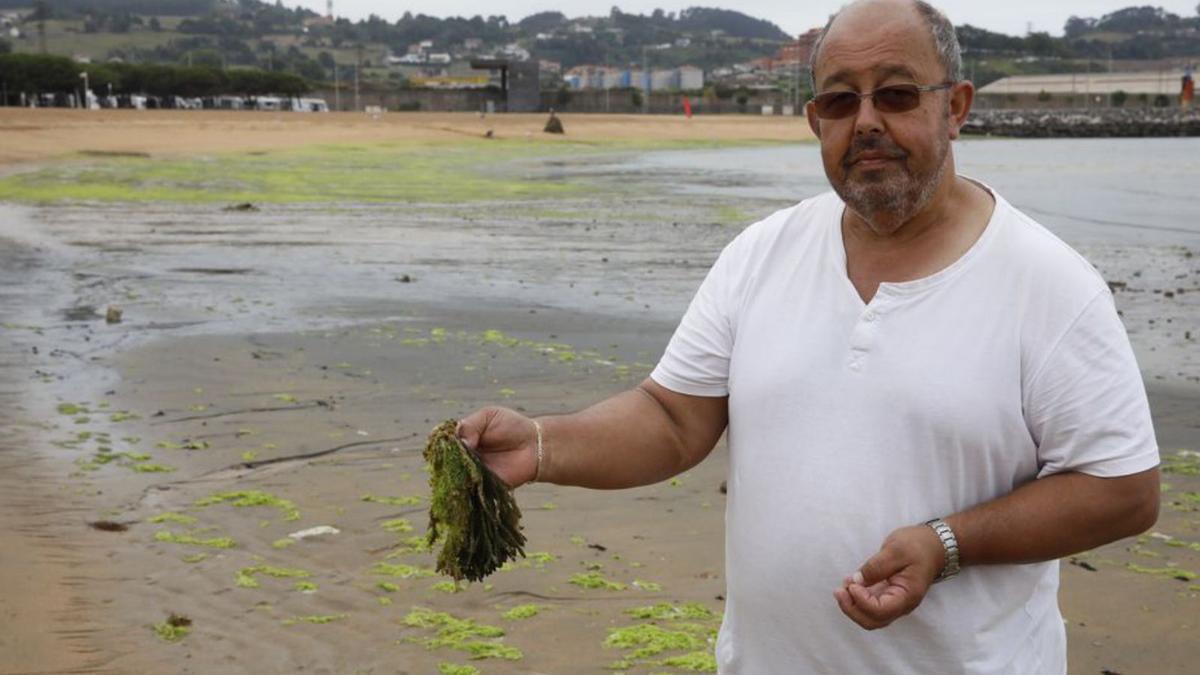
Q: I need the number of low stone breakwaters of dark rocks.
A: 1